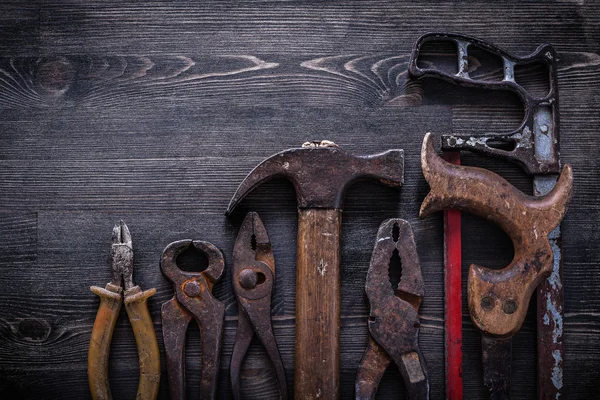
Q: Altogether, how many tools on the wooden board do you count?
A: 7